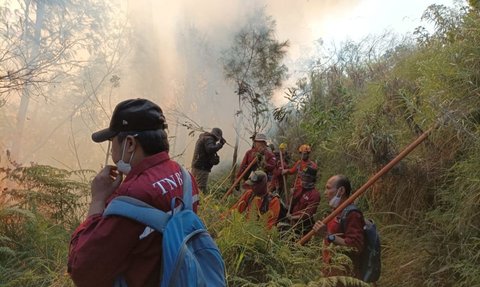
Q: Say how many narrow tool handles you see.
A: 4